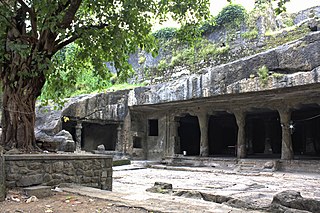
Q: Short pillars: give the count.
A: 2